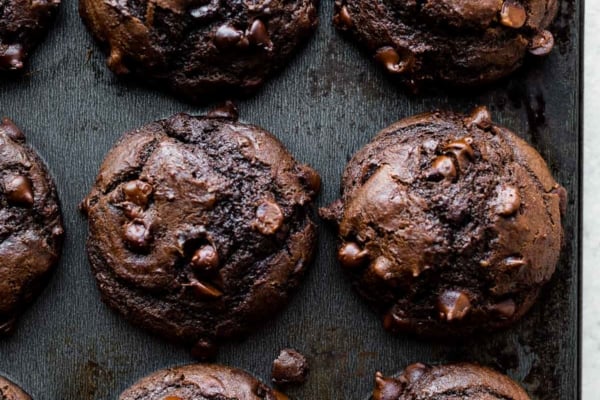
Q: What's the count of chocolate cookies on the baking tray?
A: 9